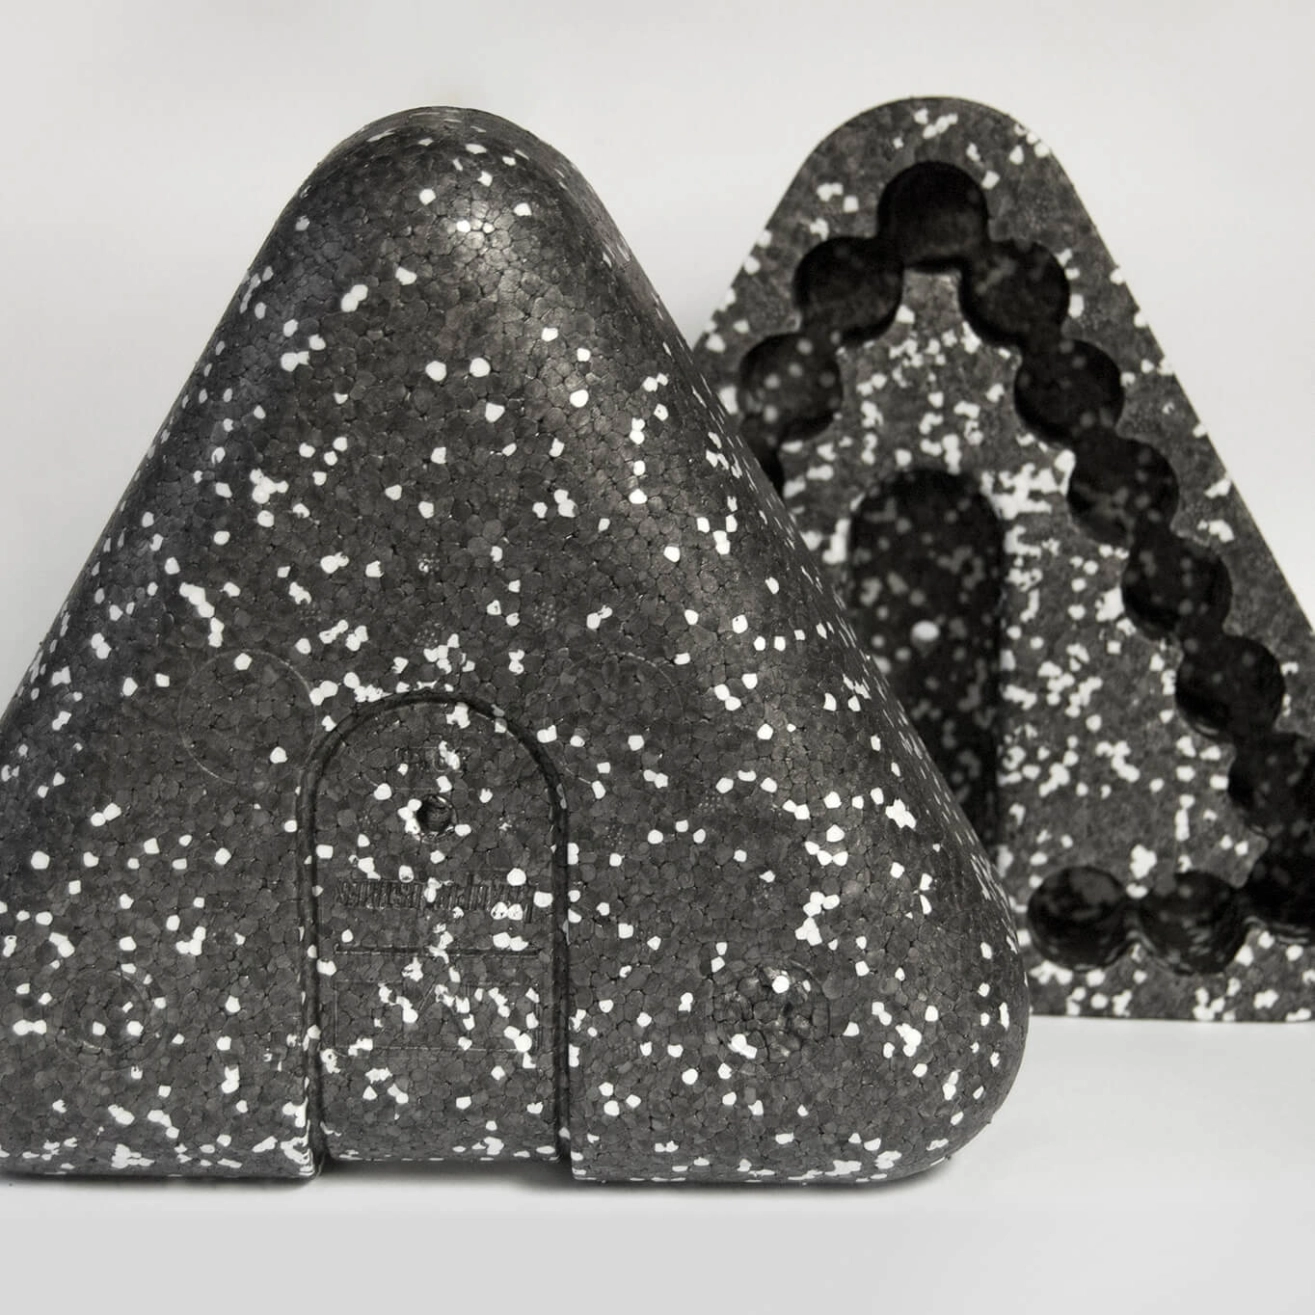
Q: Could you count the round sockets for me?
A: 13